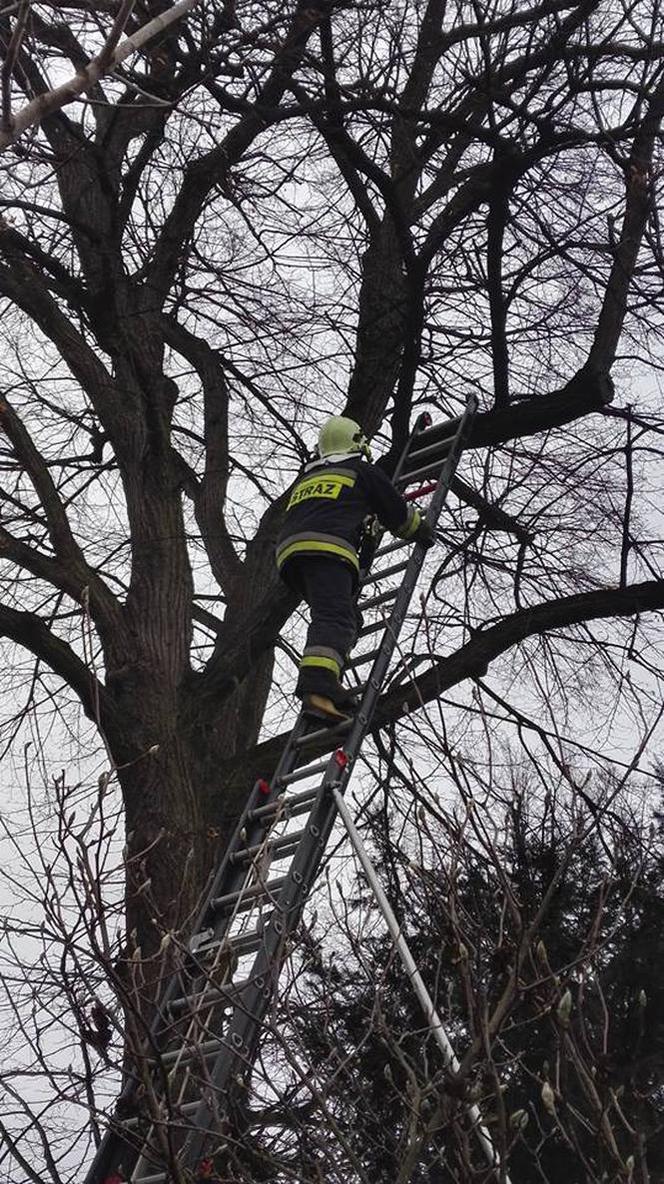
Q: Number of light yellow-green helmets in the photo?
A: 1